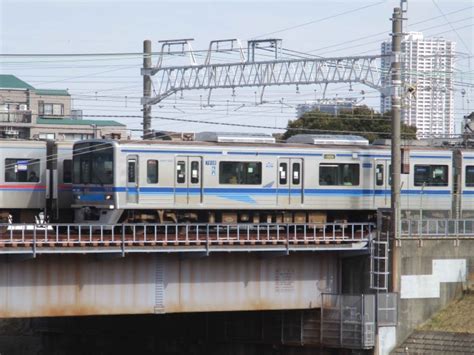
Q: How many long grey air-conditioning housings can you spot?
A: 2